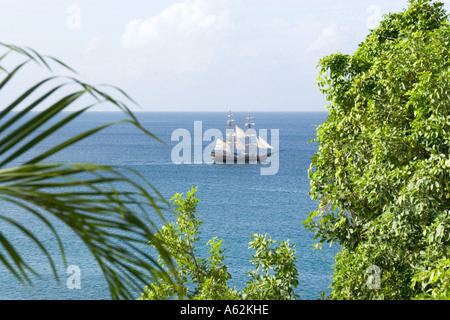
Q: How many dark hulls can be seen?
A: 1